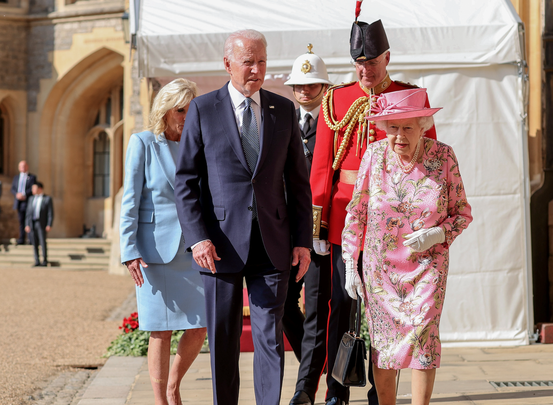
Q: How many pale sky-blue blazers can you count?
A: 1